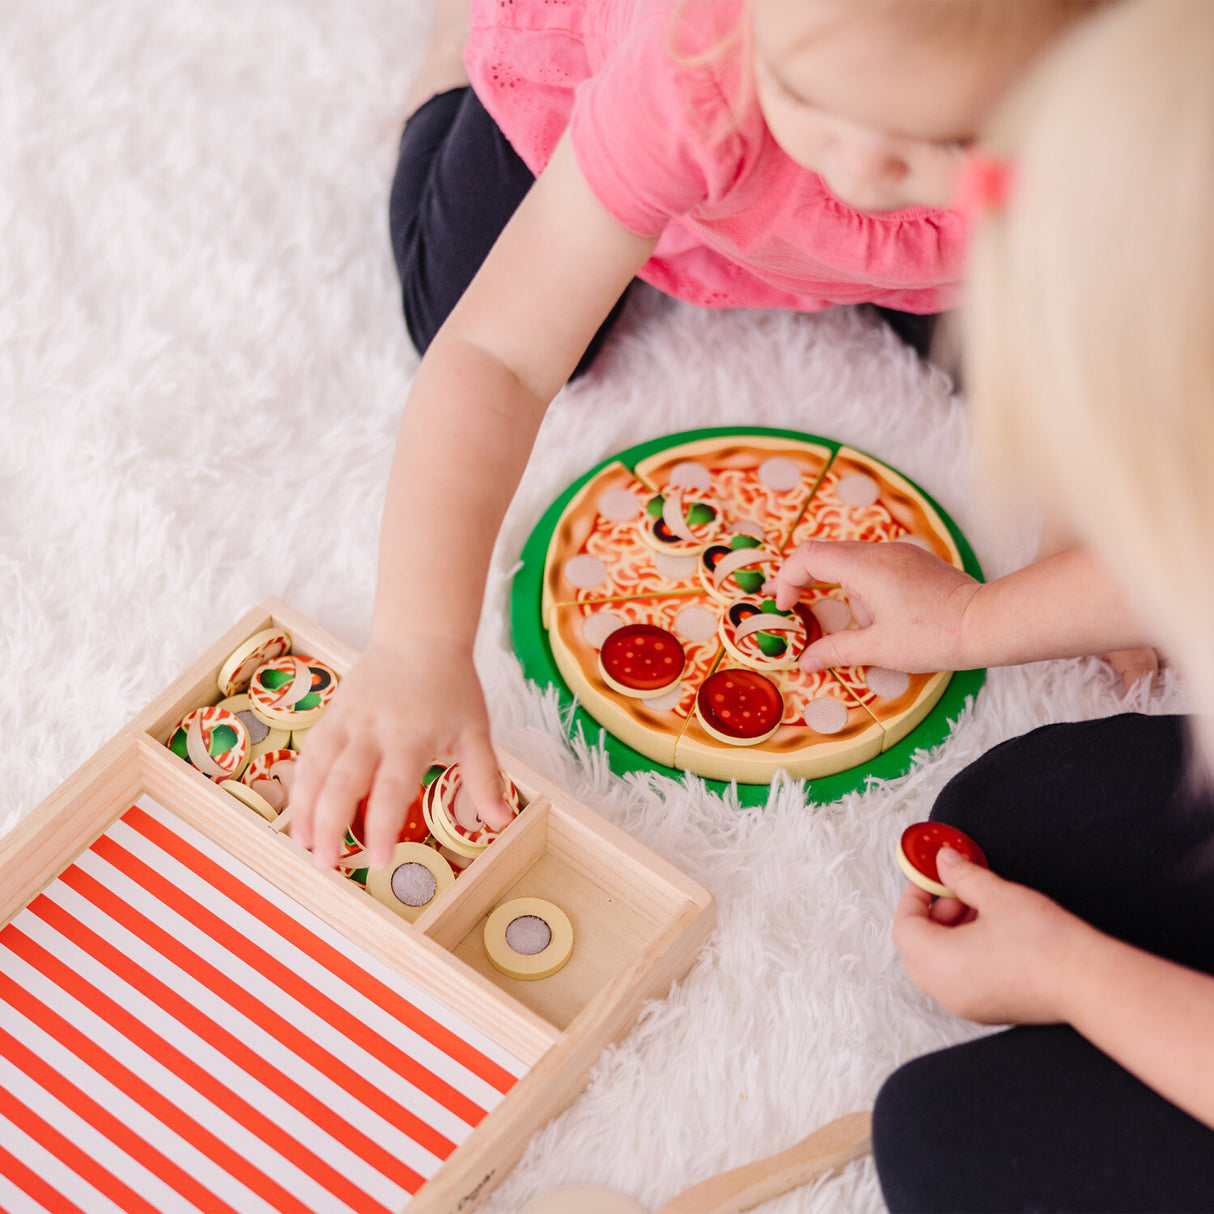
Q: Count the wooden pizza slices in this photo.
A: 6